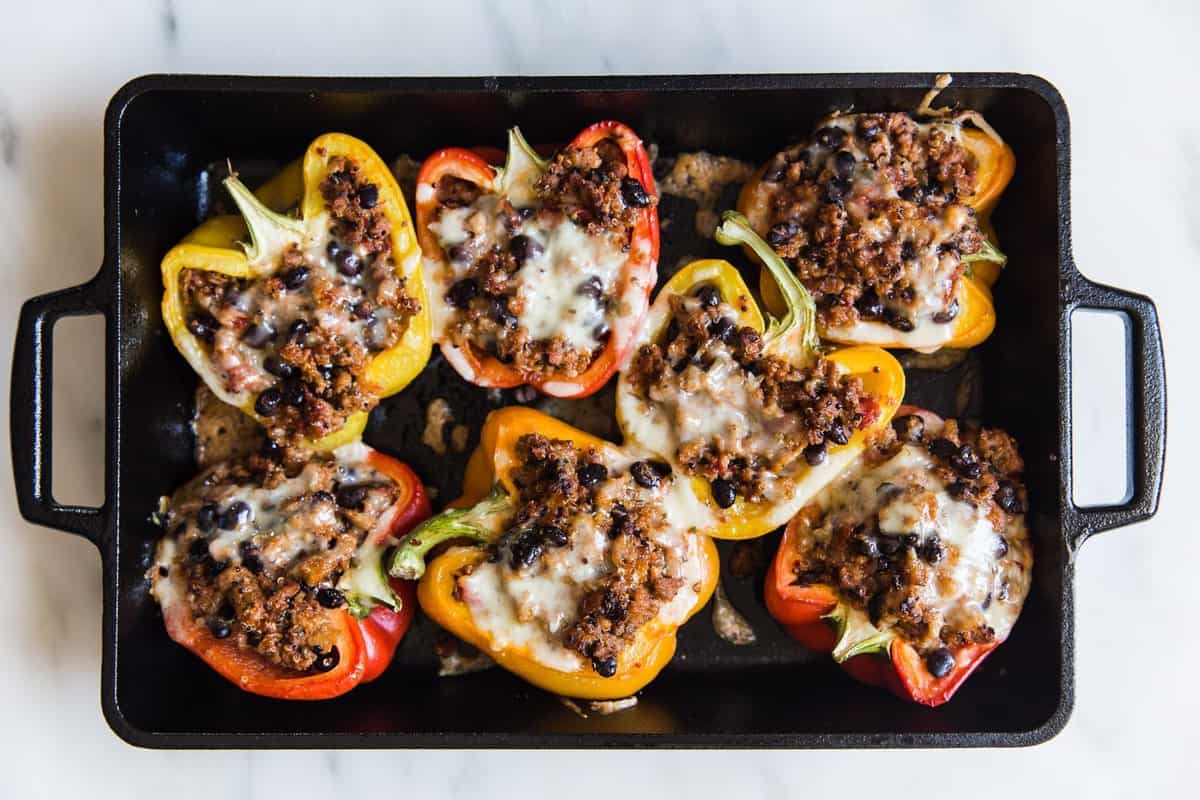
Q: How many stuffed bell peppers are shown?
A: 7